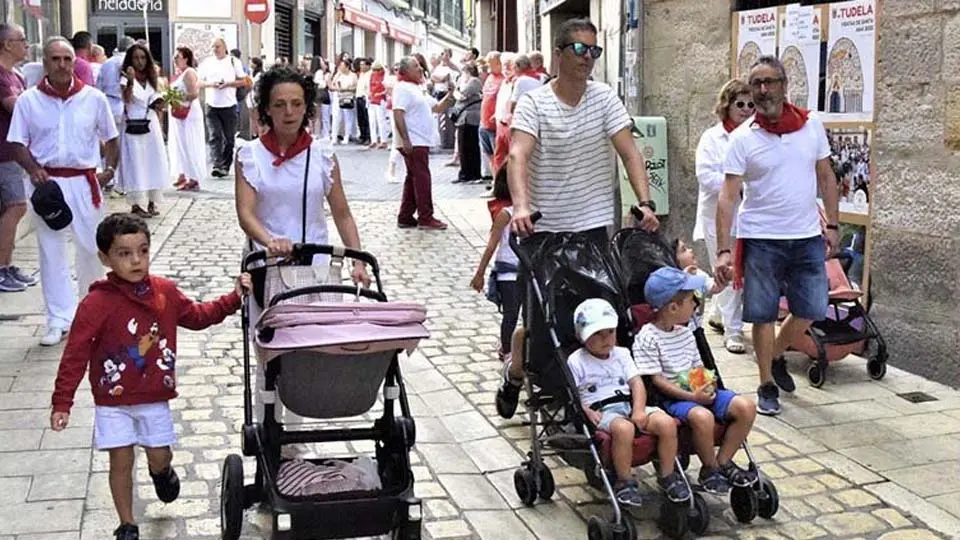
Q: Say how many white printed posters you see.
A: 3